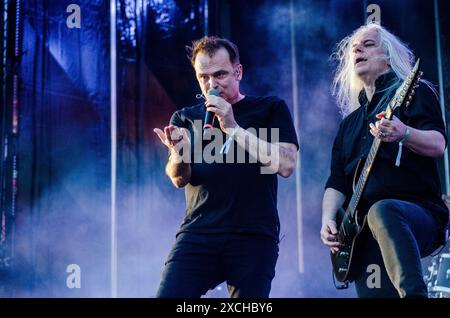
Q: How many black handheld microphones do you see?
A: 1